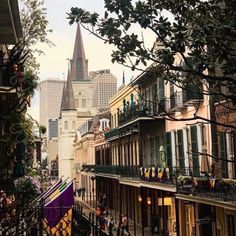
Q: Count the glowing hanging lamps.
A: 2